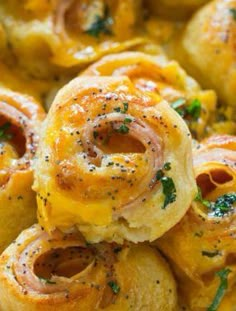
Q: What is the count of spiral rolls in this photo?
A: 7